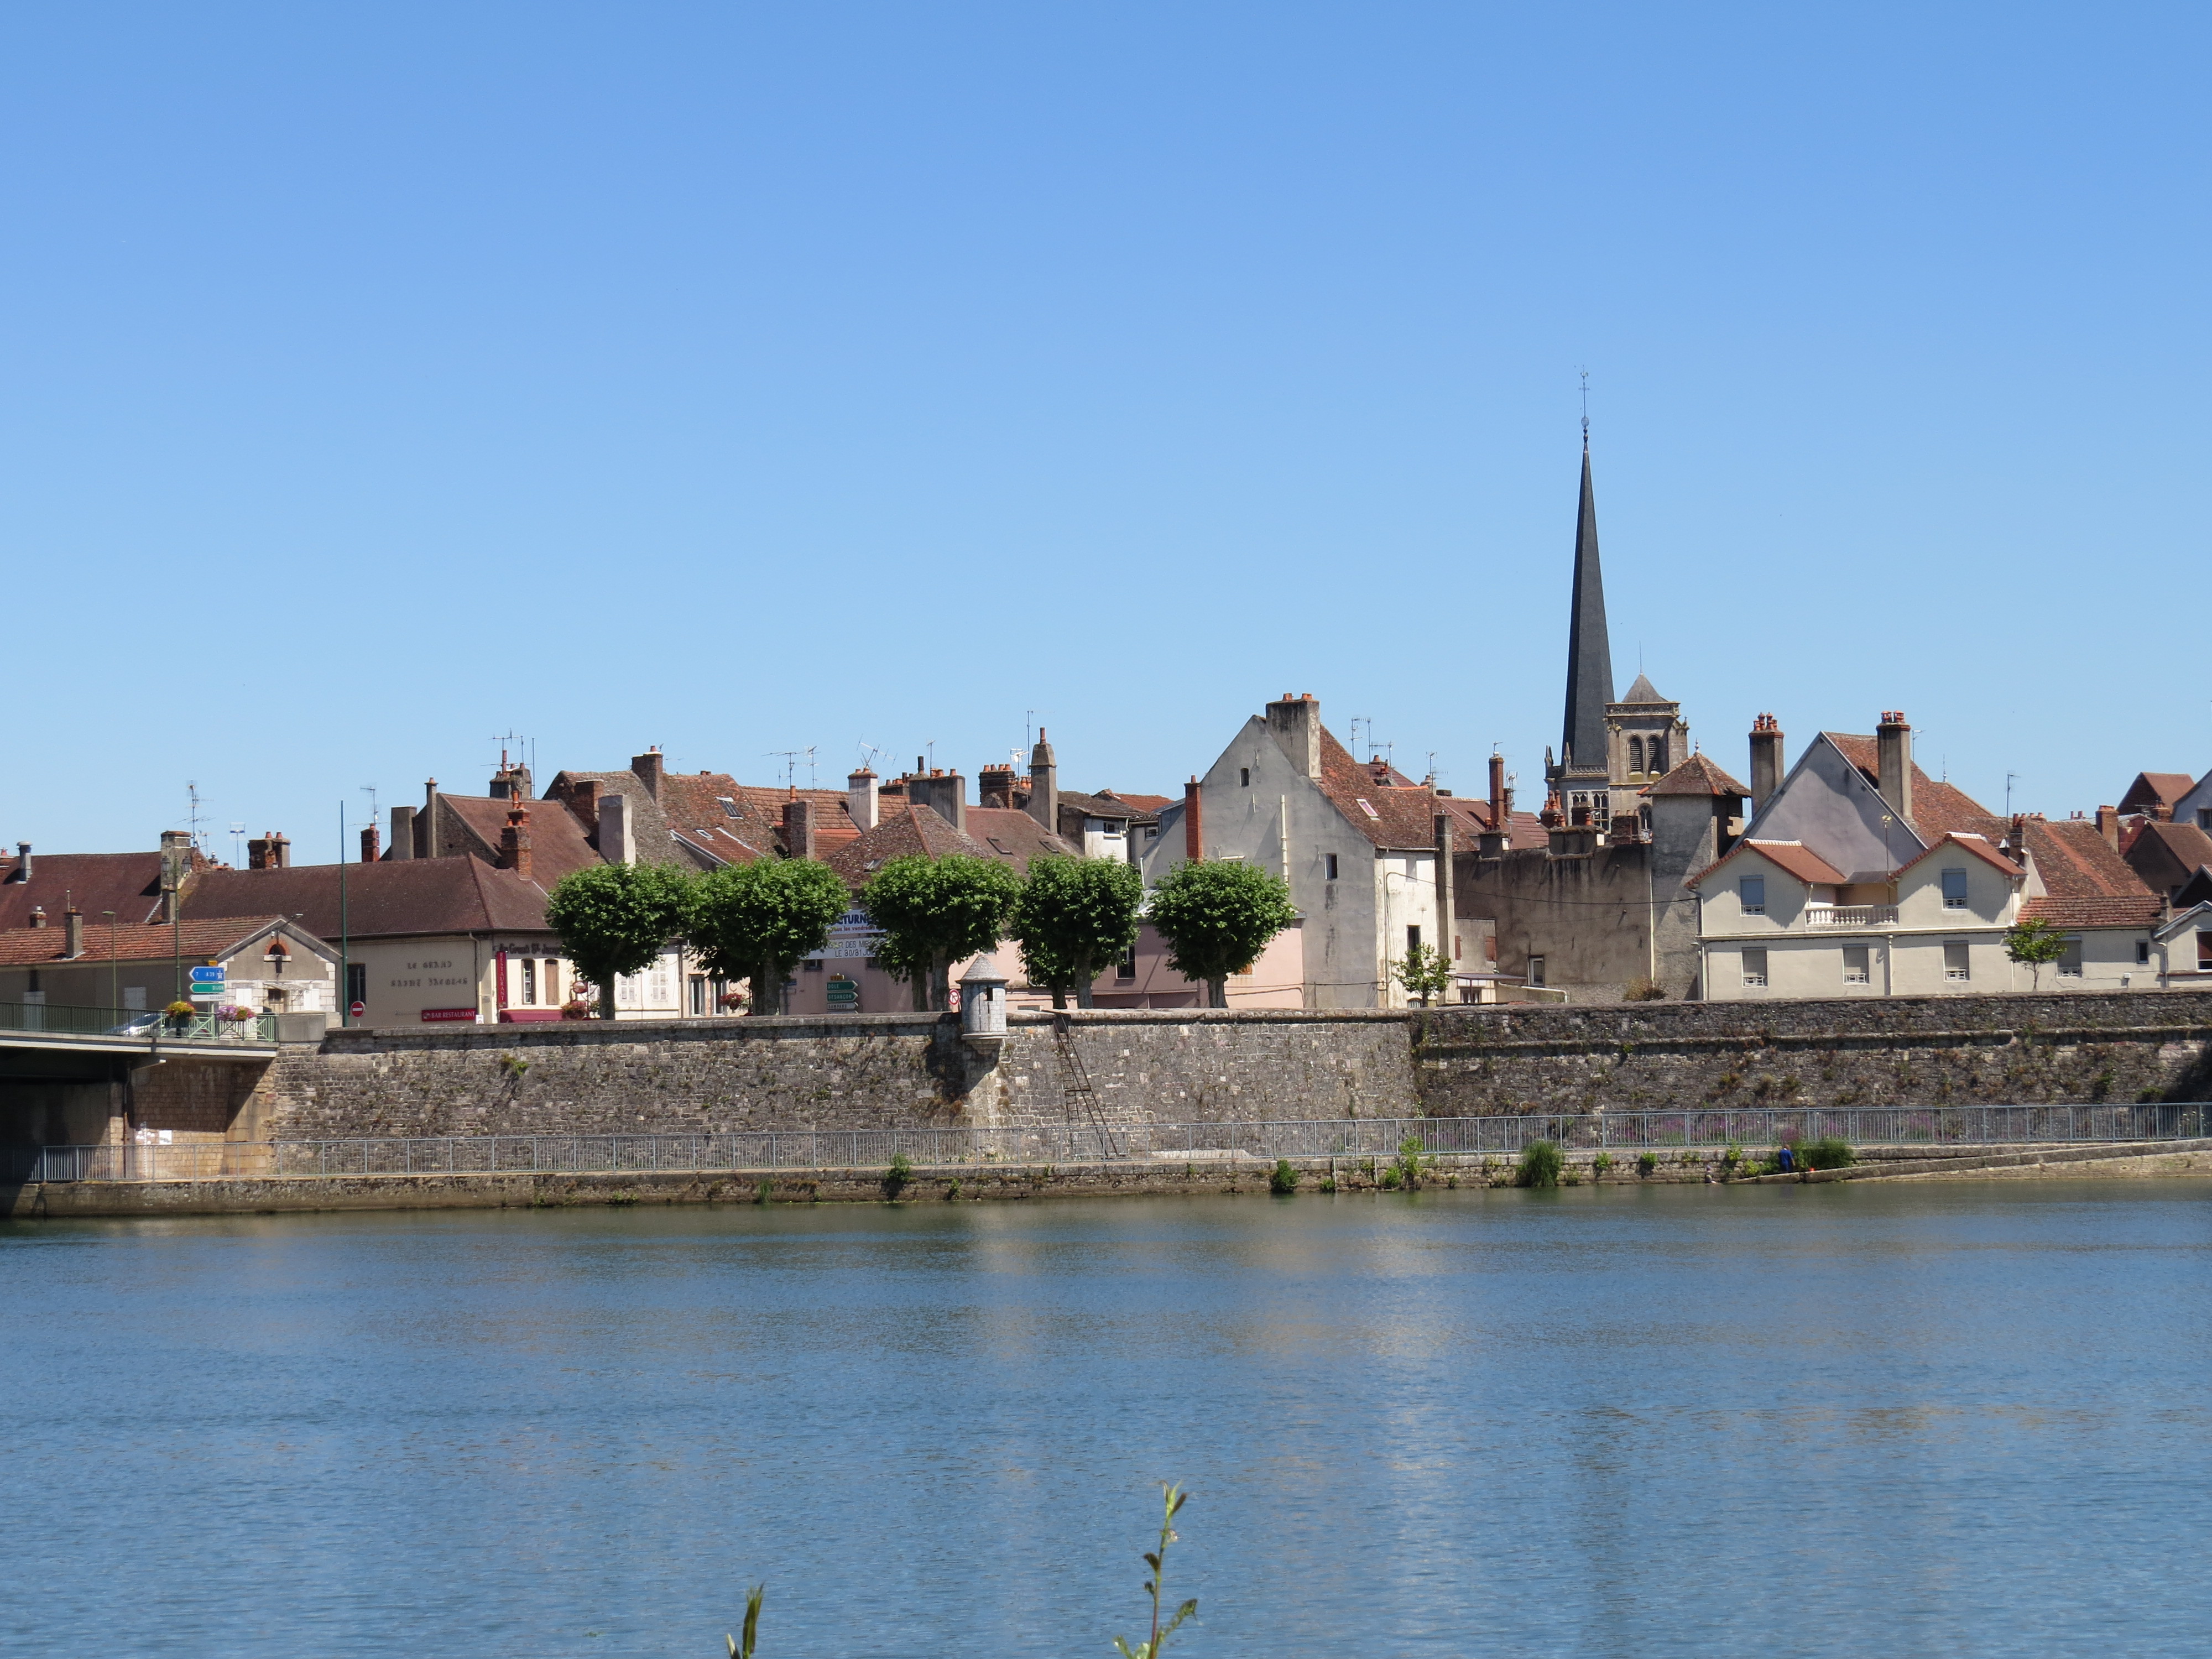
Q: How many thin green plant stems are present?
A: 2